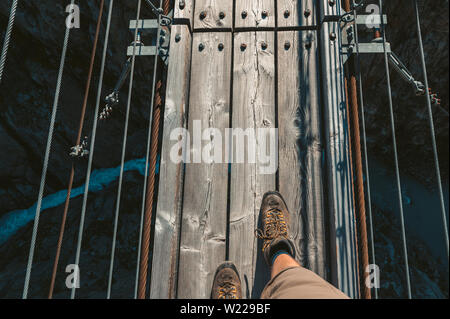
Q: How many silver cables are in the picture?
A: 8